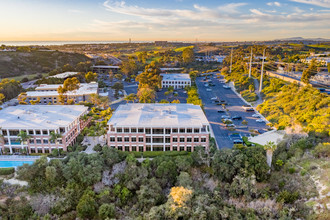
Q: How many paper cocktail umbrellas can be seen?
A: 0